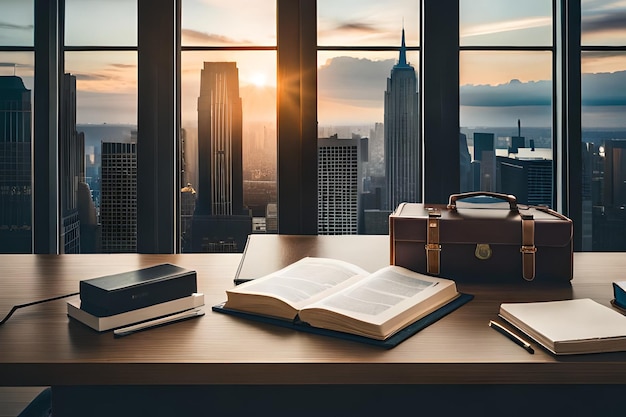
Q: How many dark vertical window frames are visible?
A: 5